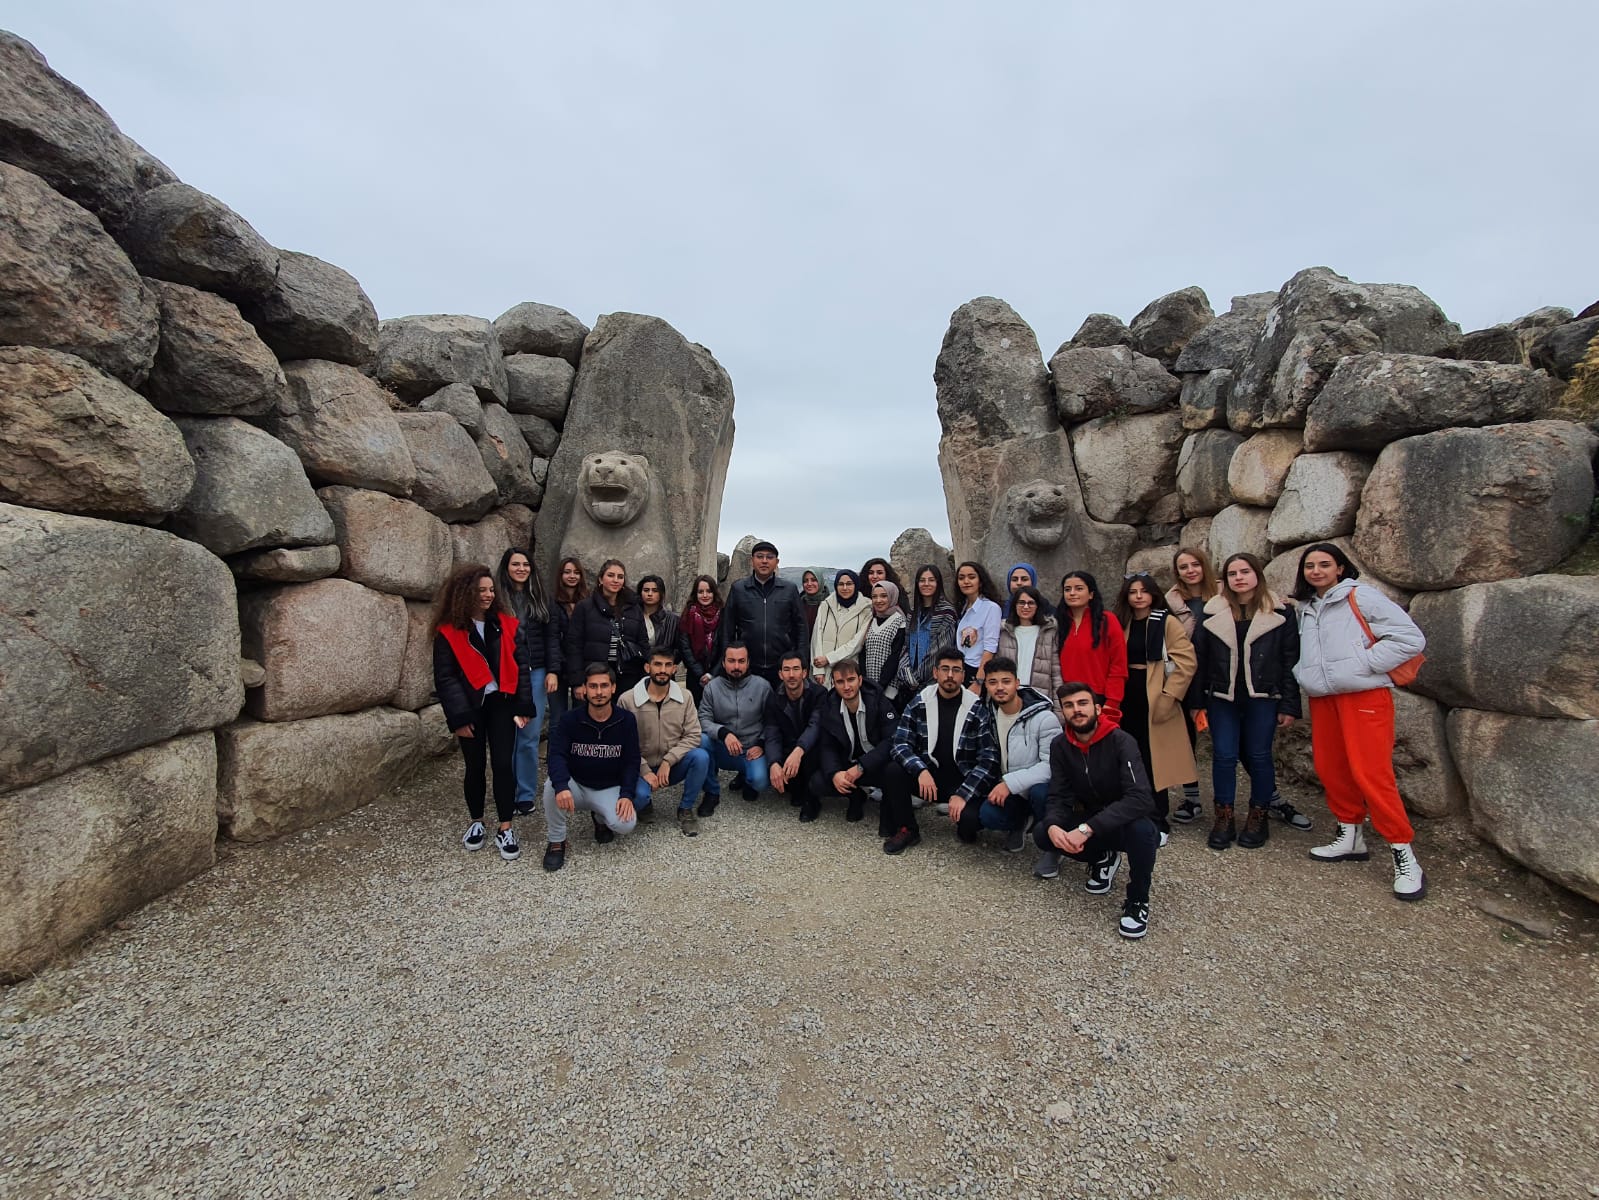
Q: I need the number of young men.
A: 8